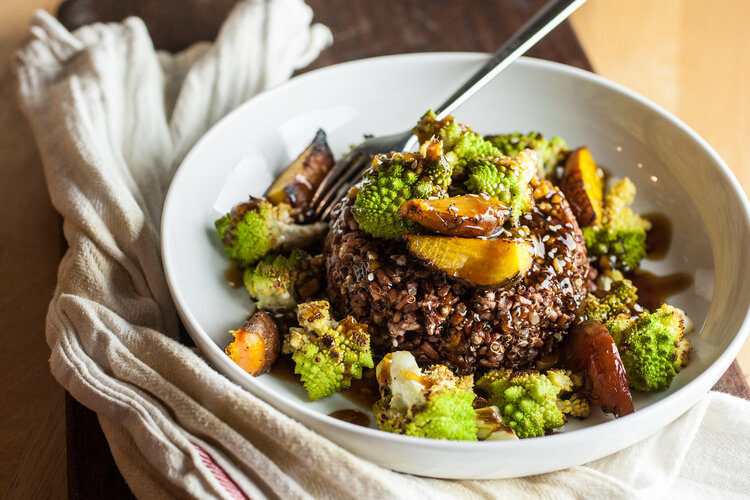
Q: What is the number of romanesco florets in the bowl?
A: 12